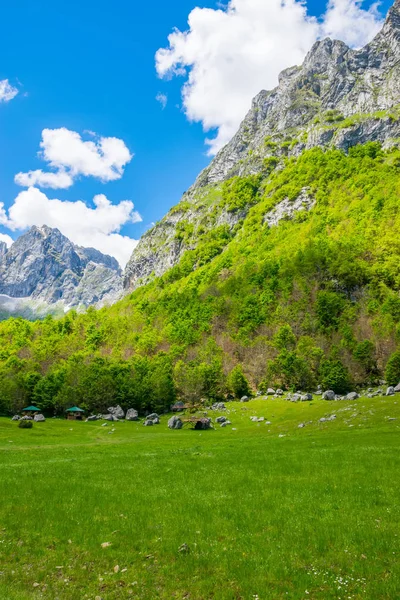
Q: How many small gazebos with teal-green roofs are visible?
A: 2